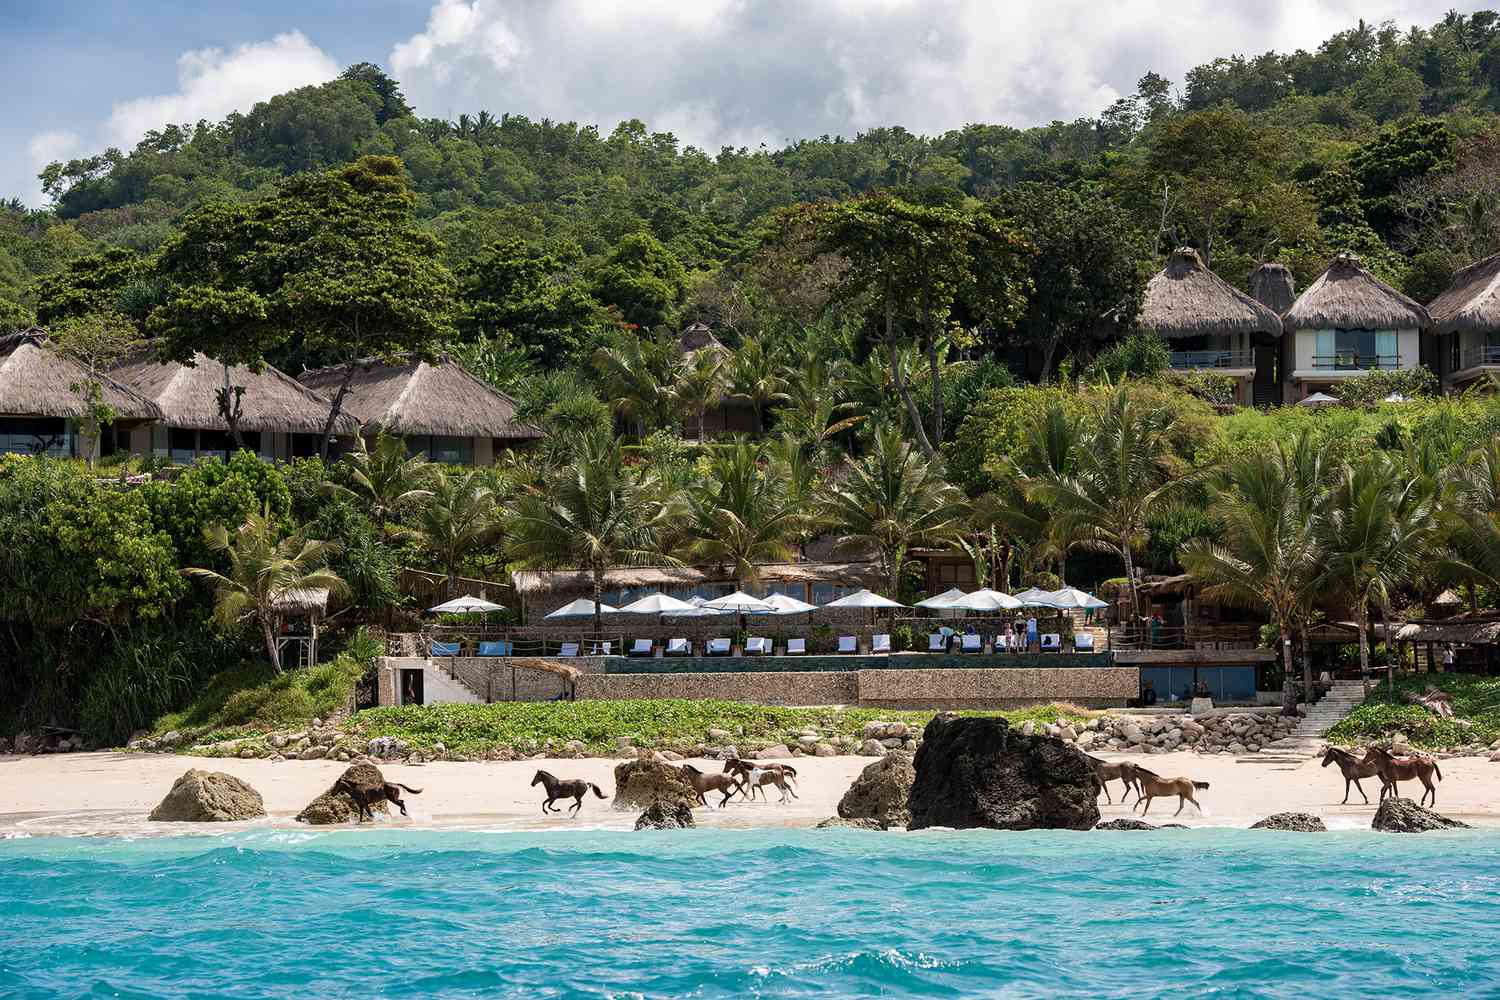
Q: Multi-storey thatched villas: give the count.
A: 3